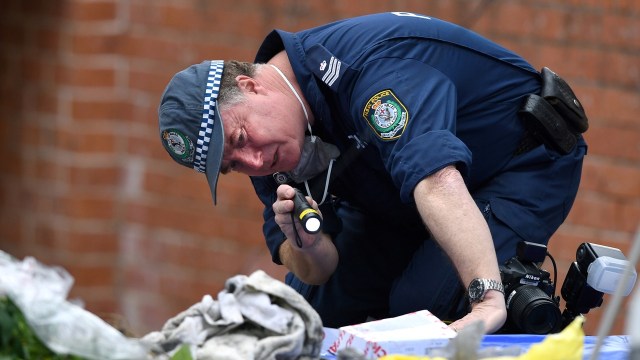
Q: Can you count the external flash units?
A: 1